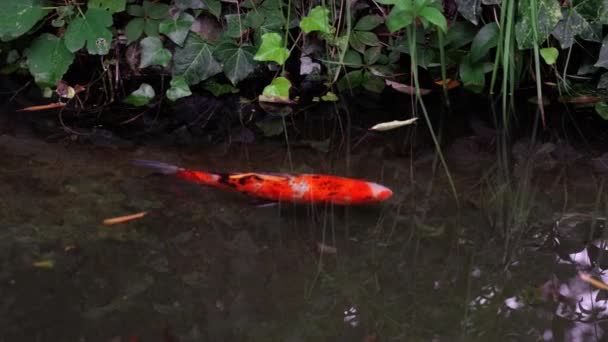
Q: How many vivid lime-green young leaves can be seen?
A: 4